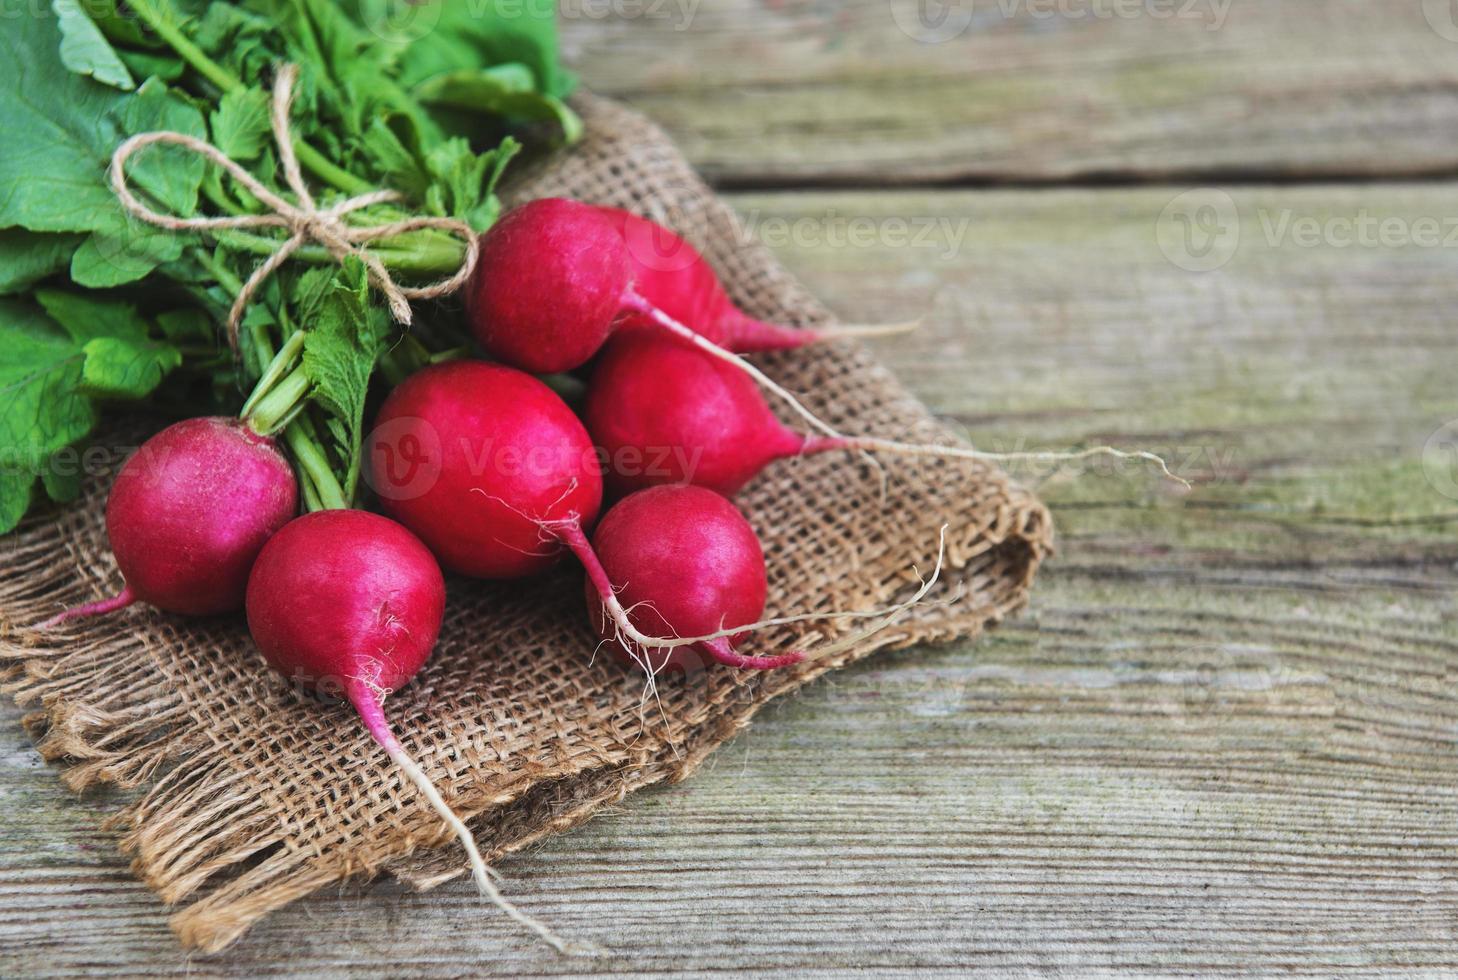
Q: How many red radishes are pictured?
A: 7